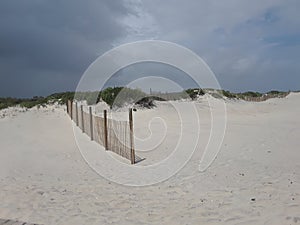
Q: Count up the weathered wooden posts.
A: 7